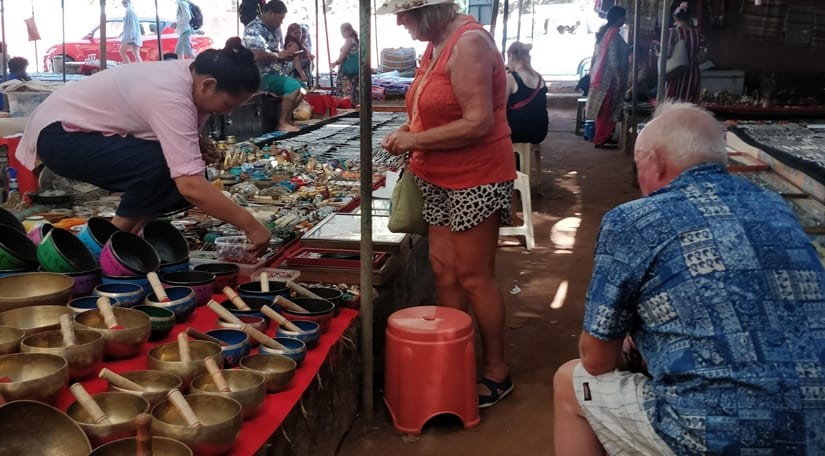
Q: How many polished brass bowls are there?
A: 14